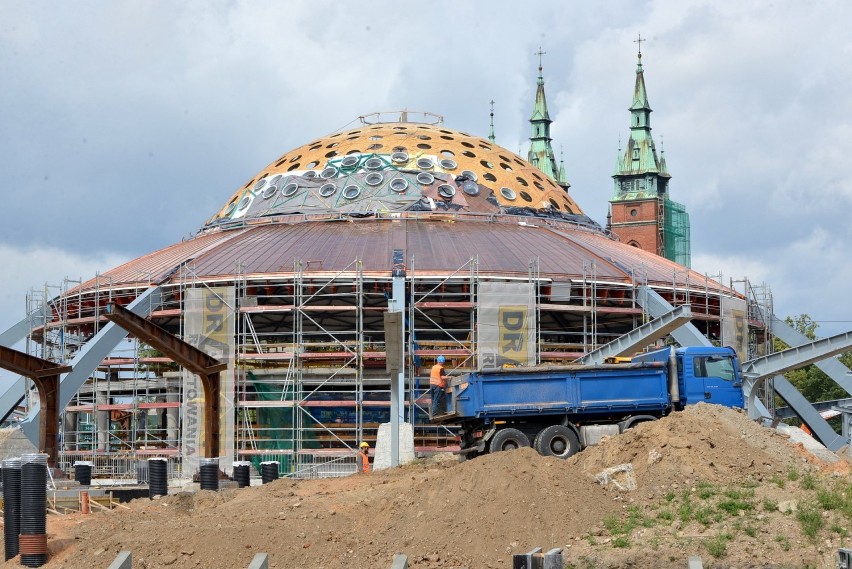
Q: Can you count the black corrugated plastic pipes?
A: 7